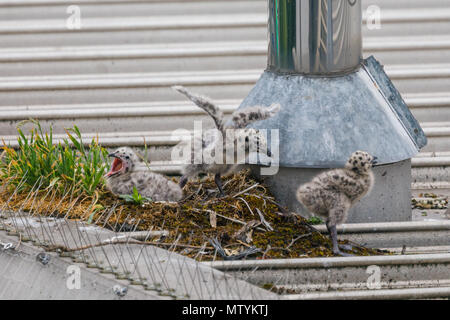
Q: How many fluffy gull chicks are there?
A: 3